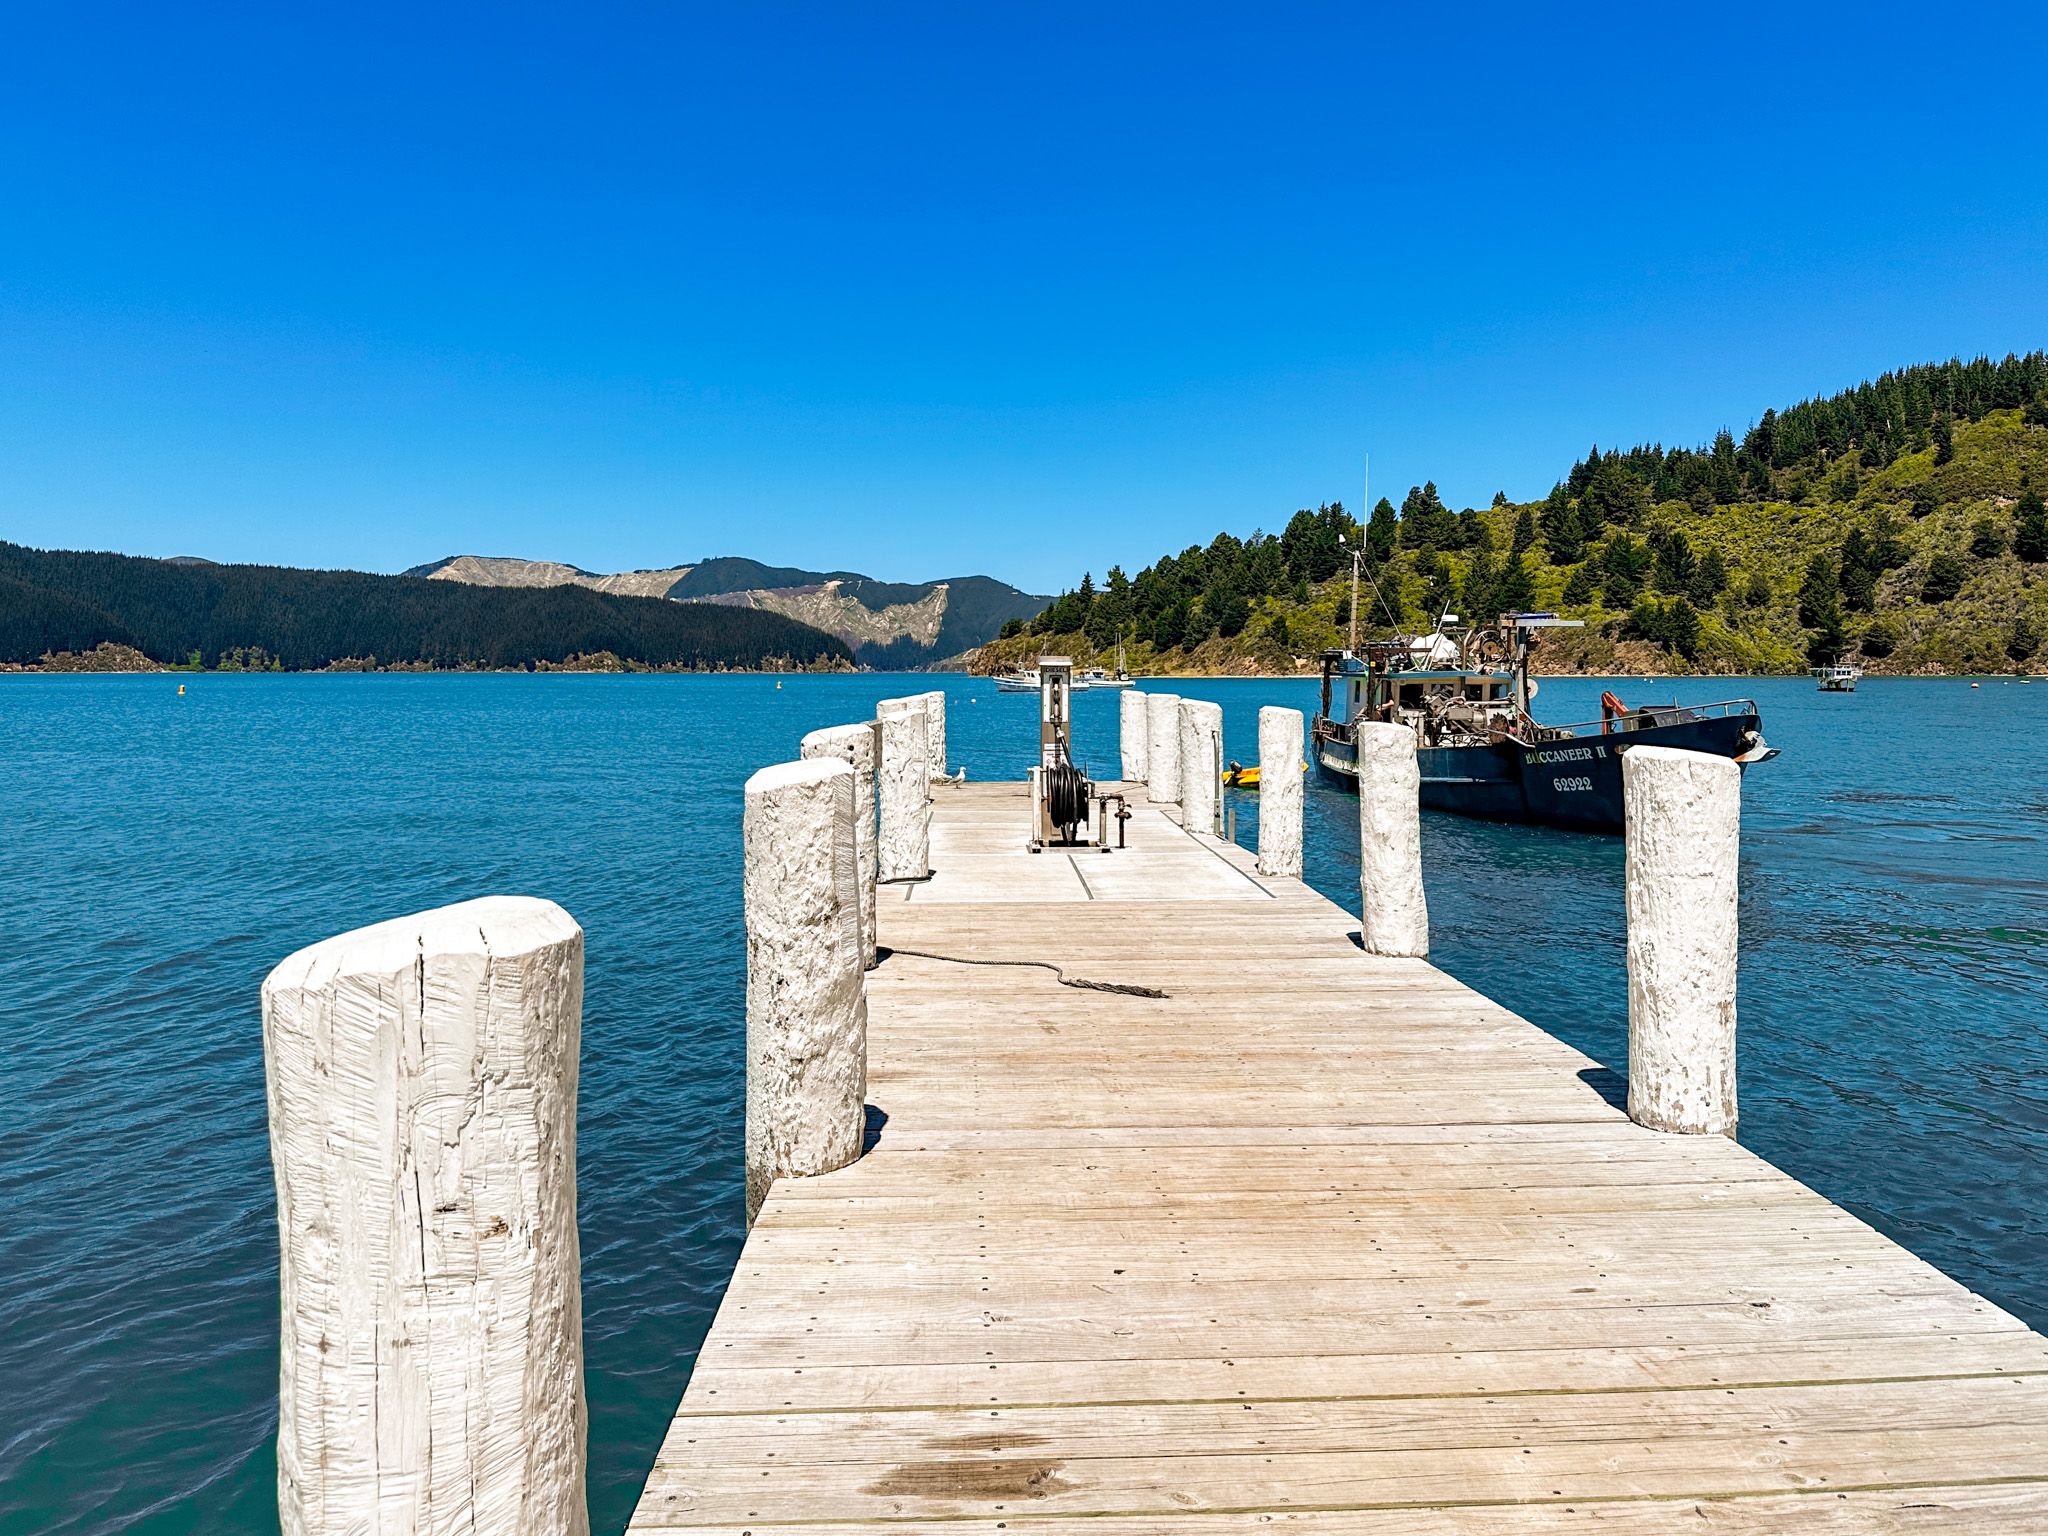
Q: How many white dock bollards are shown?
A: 12